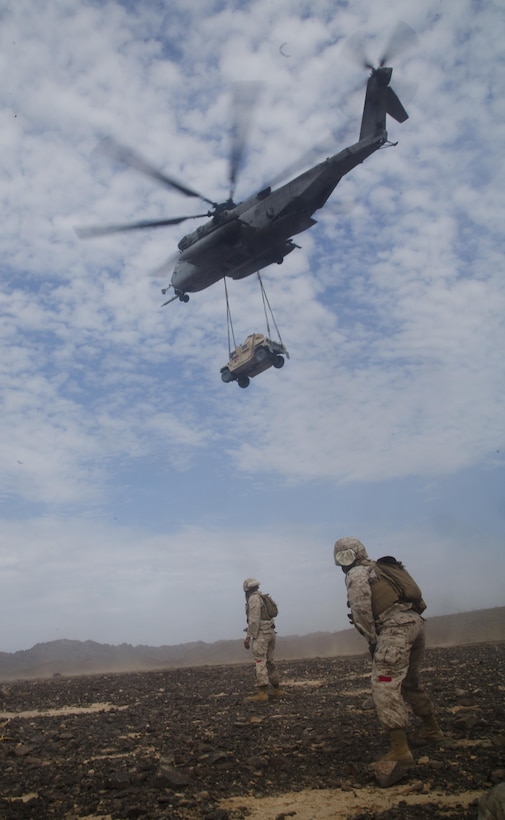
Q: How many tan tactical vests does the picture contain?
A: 2